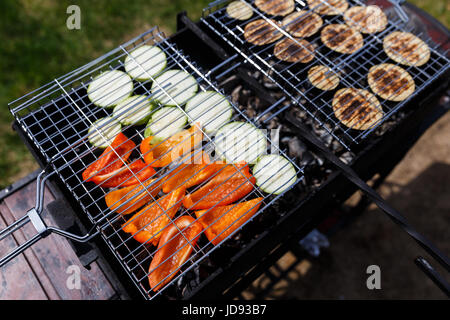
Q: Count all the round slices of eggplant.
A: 12